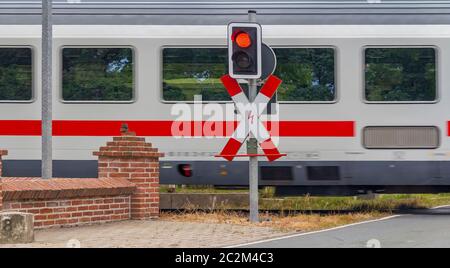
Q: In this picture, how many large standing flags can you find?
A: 0